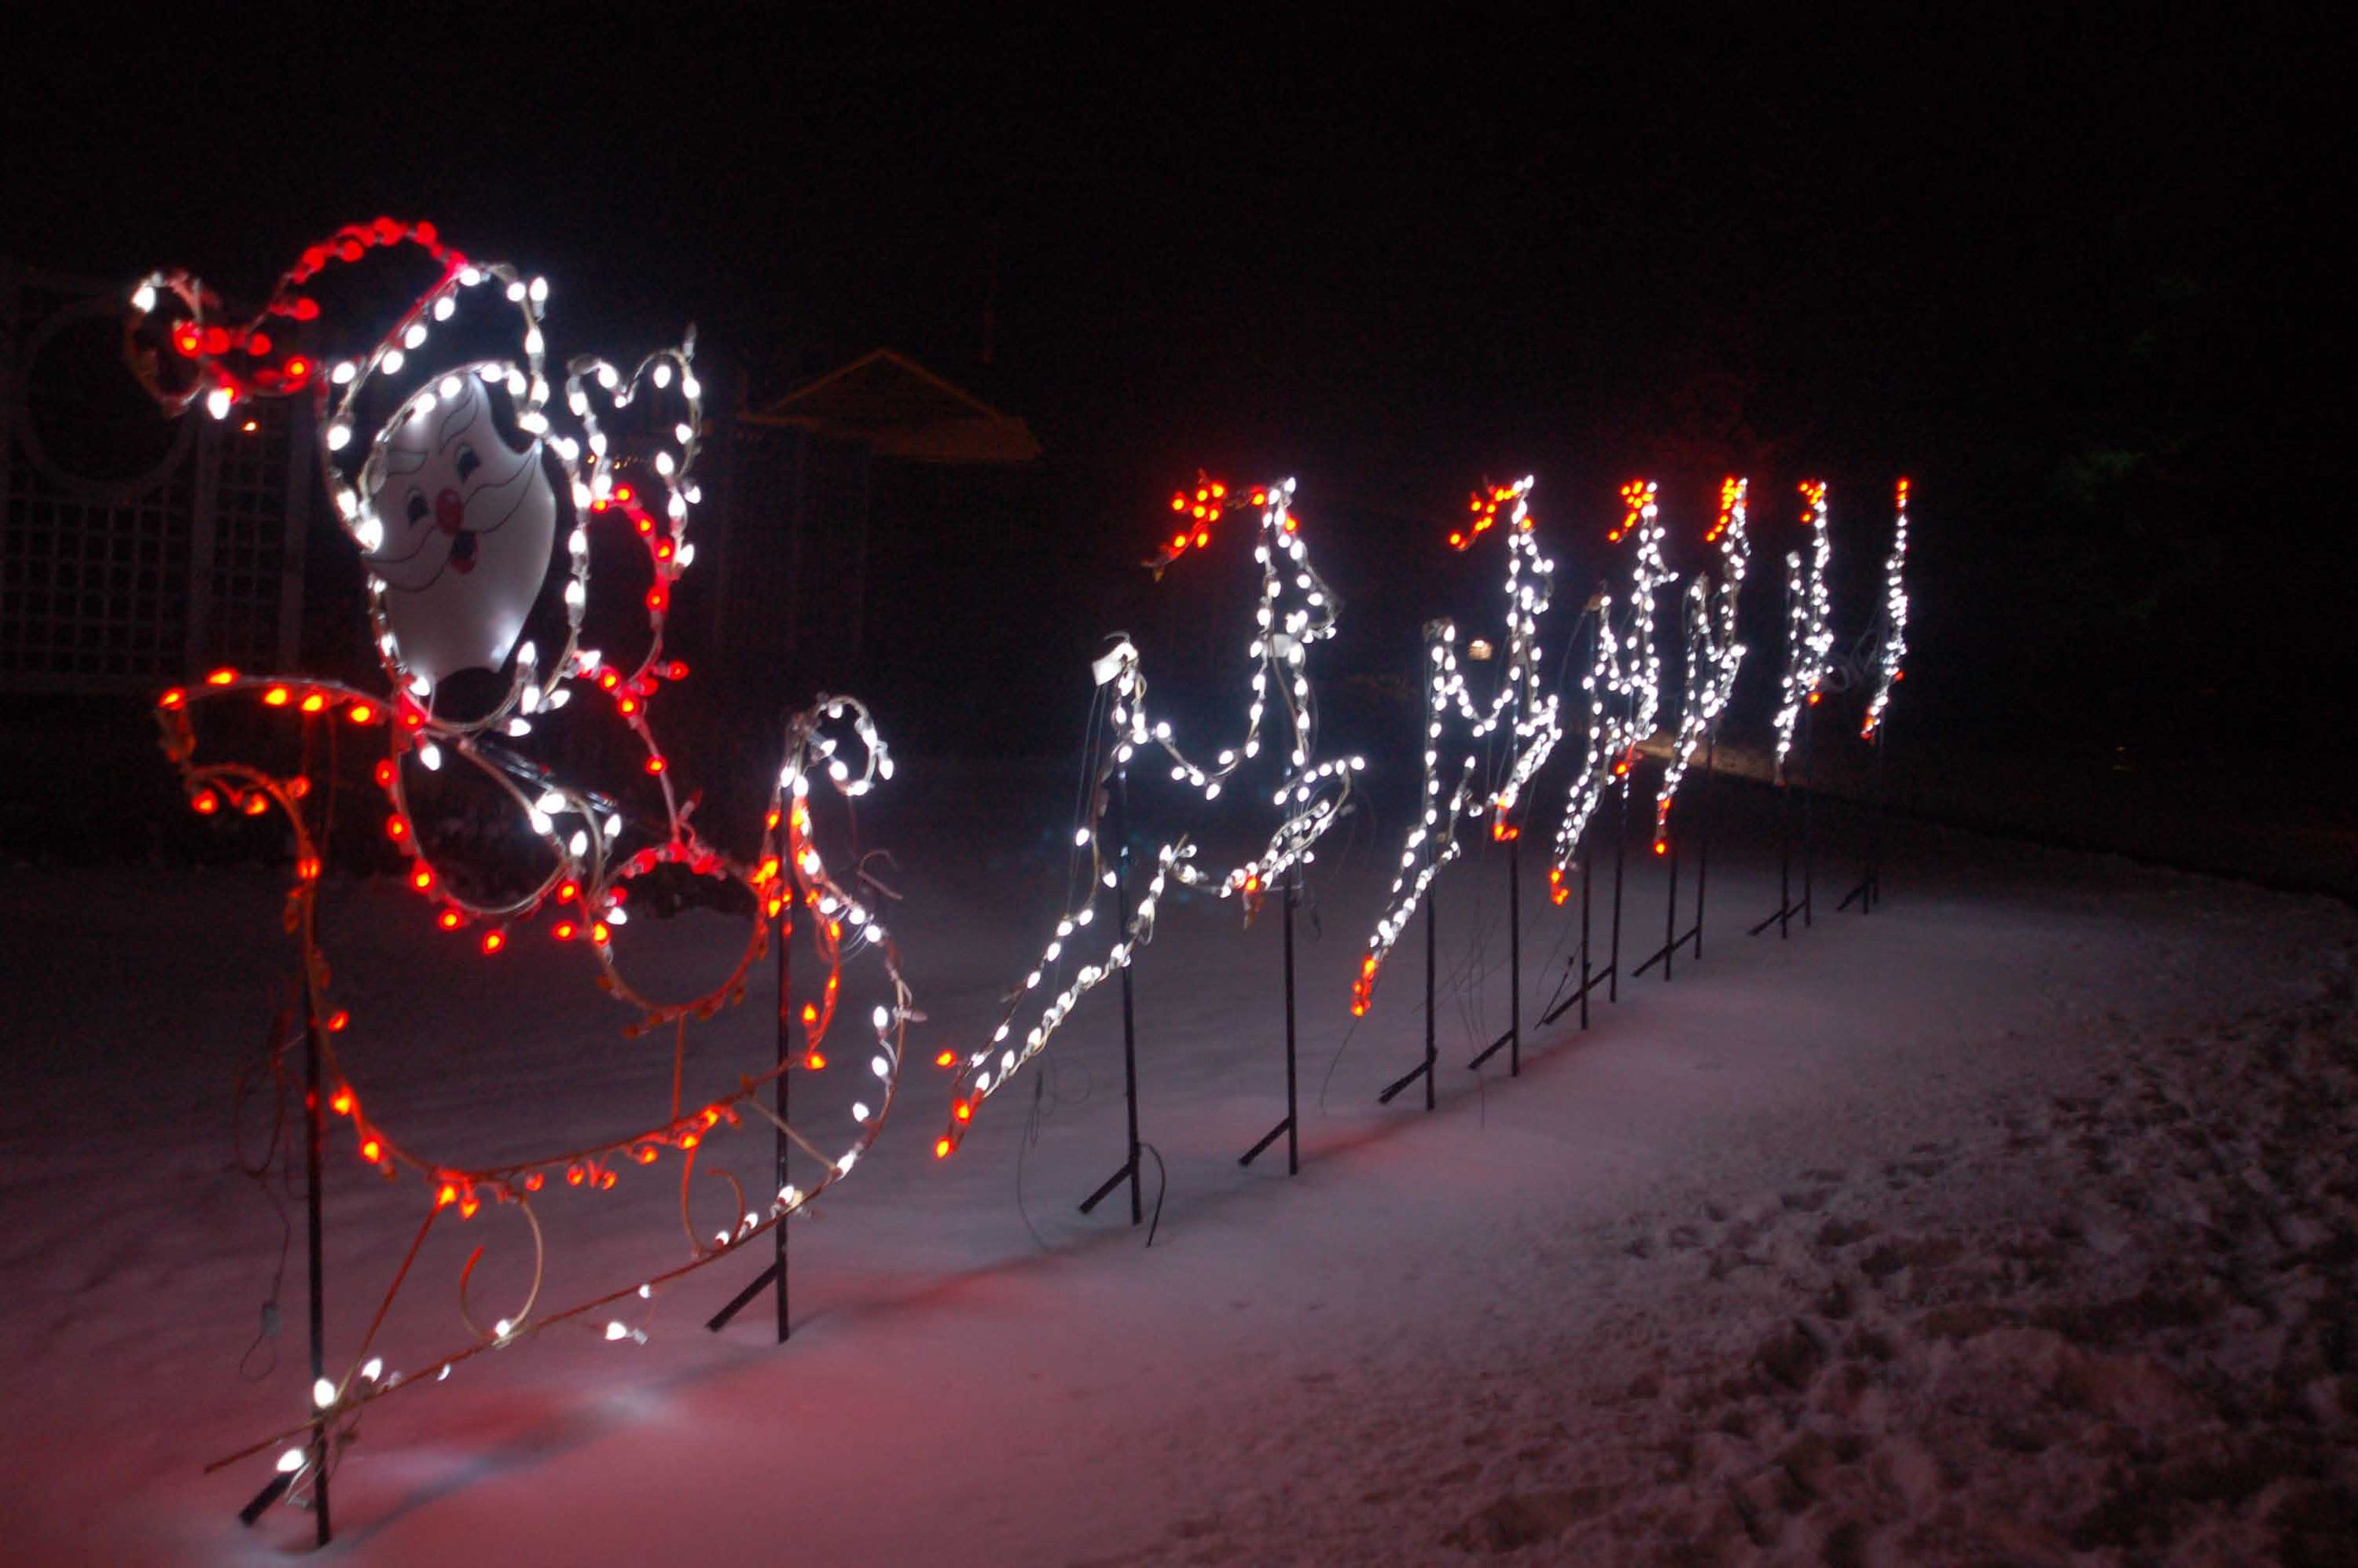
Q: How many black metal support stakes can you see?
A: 14